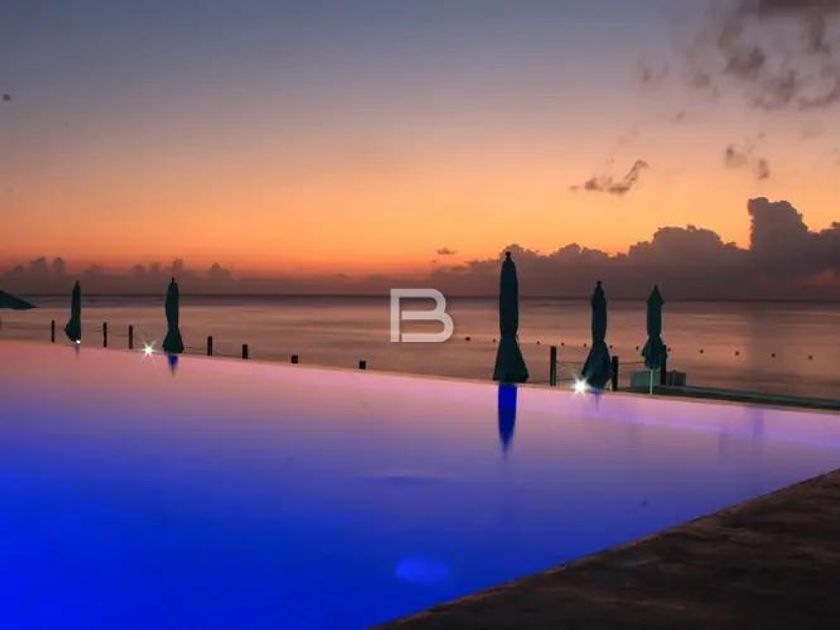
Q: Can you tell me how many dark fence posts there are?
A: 10